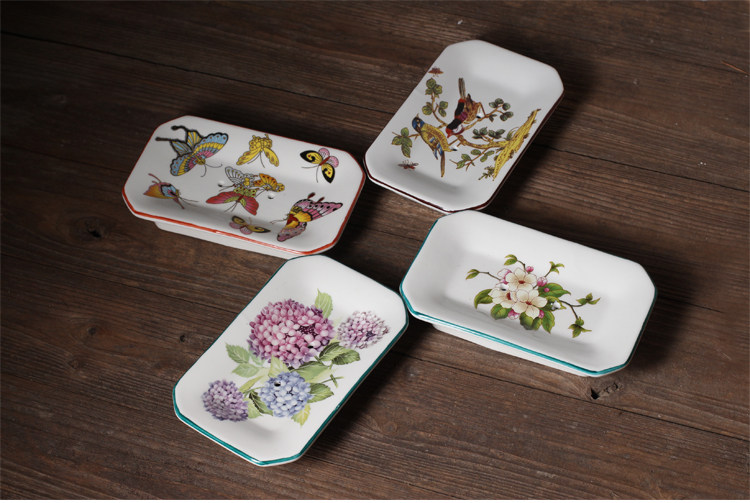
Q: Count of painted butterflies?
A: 9